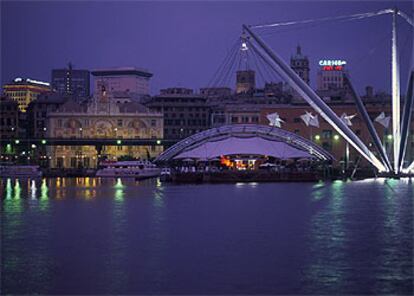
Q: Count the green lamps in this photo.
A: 8